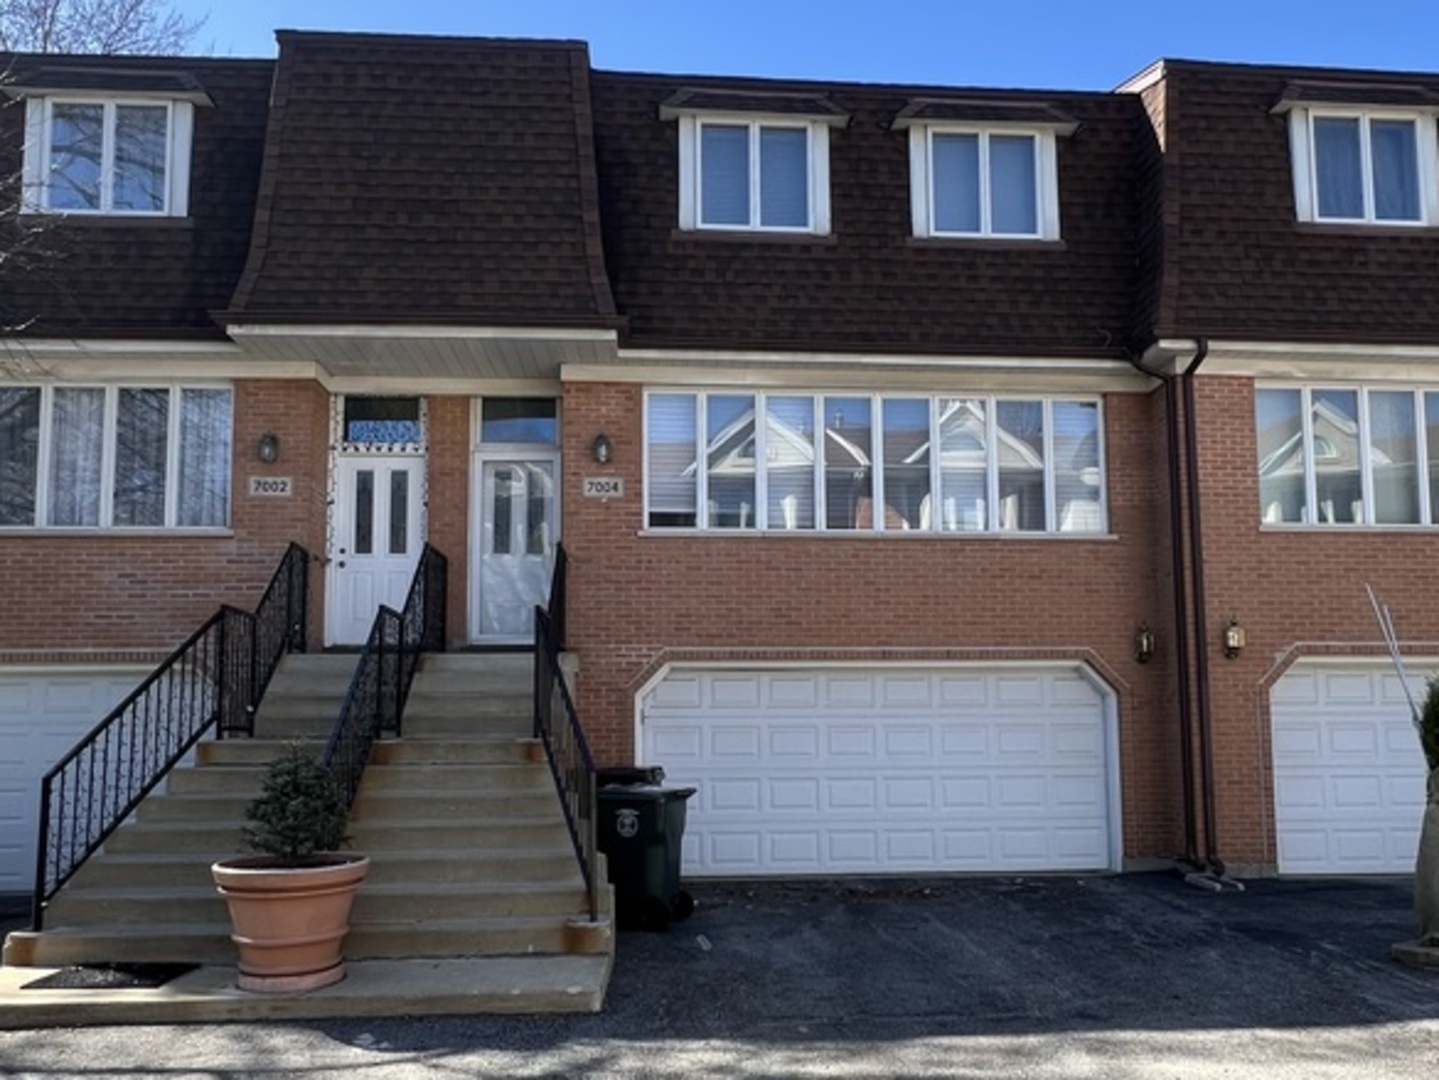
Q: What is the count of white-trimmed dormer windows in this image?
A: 4